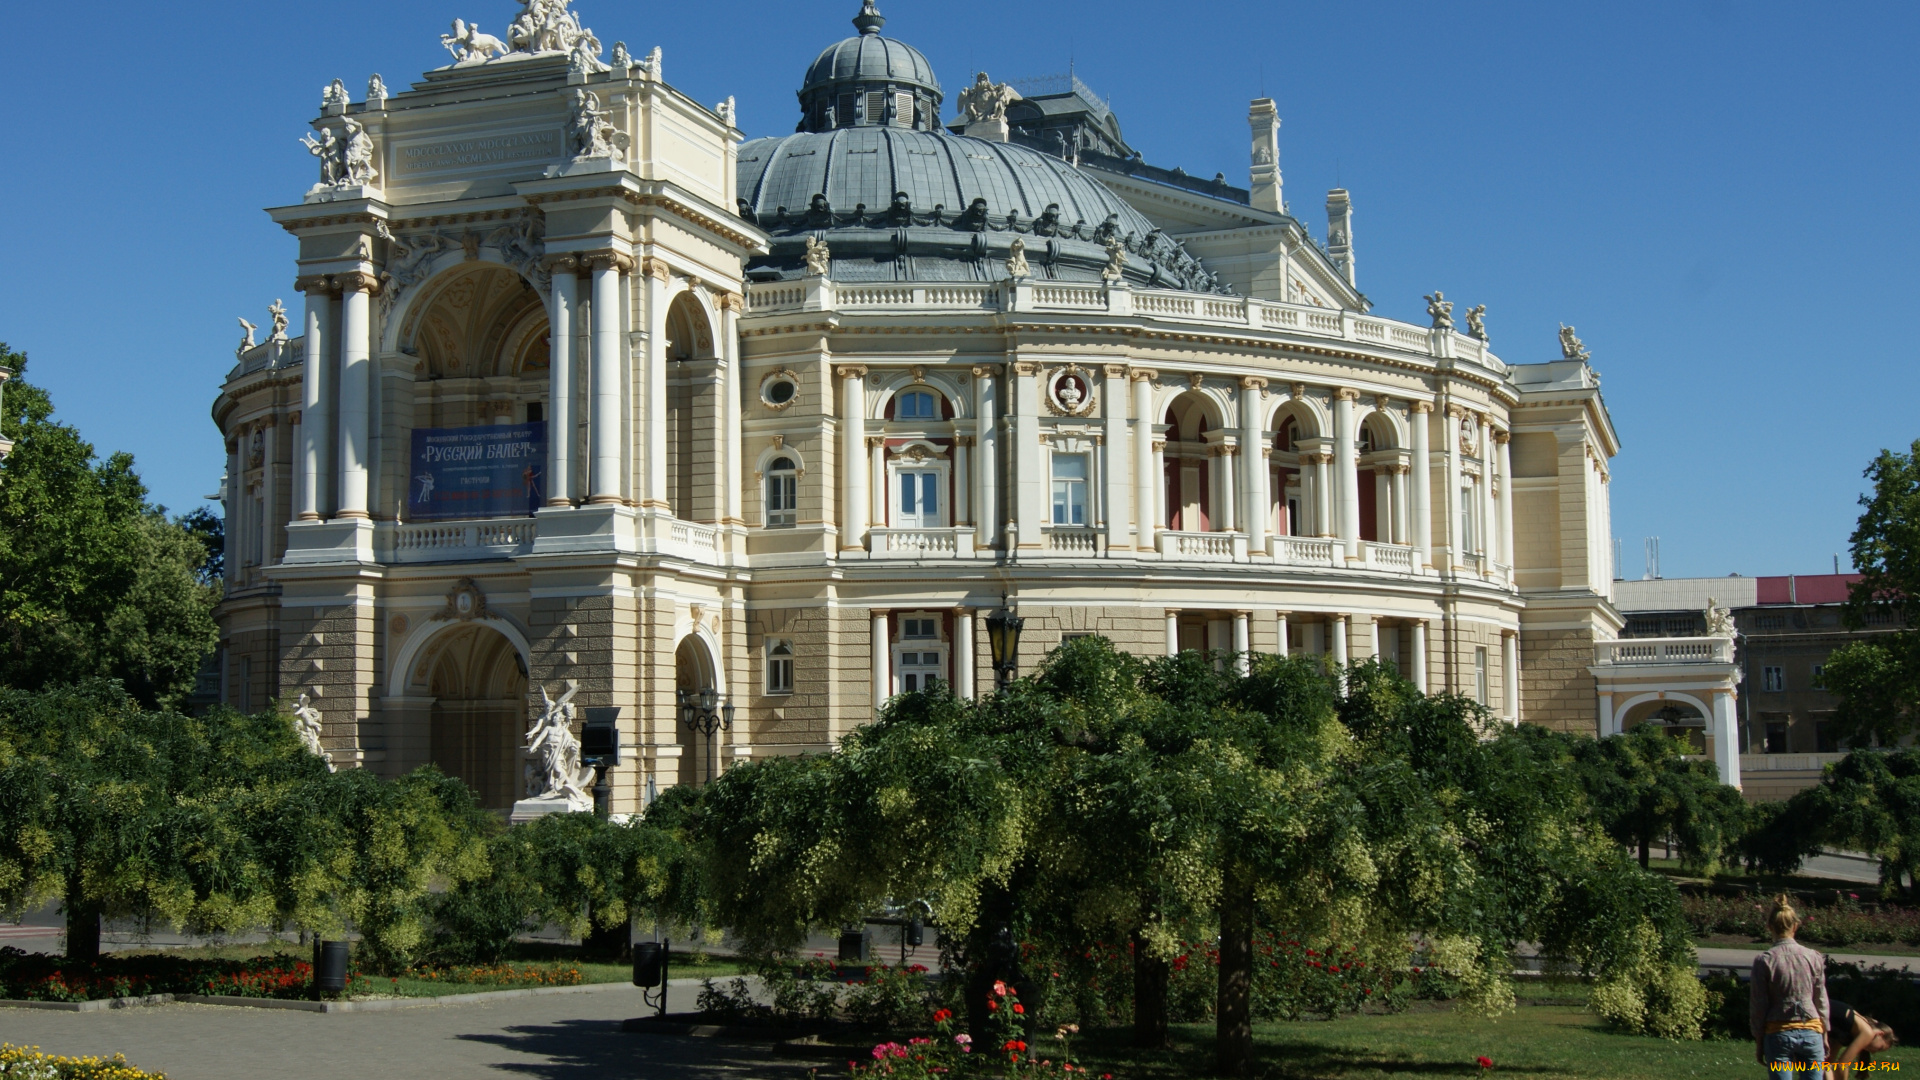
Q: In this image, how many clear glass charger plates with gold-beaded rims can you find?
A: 0